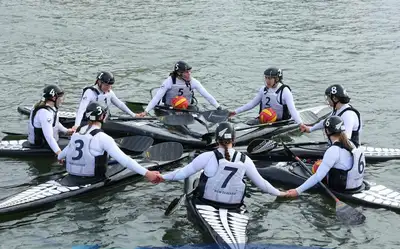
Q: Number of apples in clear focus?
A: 0